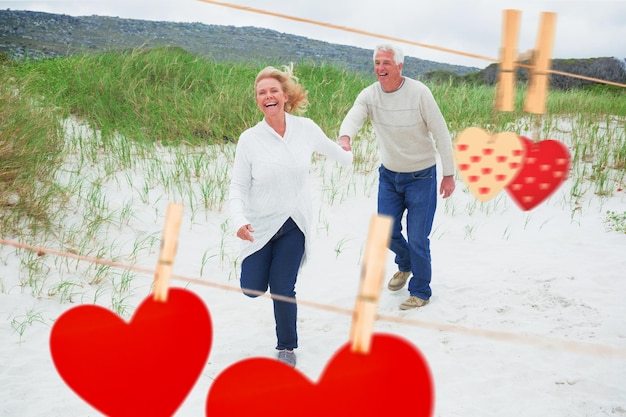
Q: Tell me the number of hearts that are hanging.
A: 4